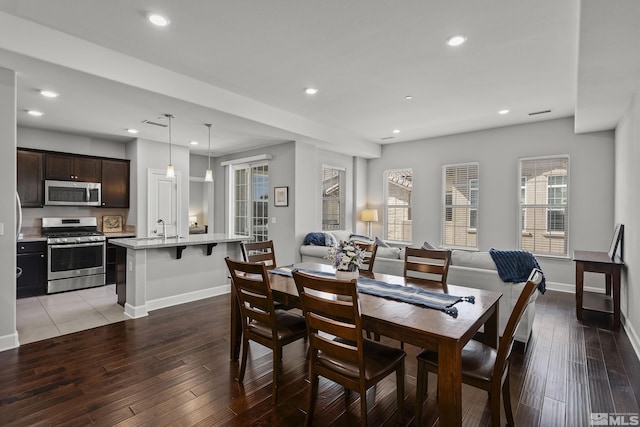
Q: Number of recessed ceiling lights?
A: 9